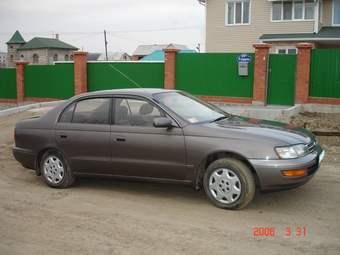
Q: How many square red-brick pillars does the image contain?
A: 5